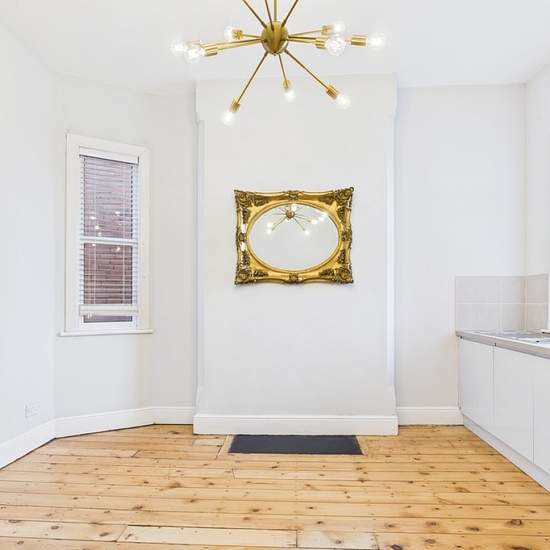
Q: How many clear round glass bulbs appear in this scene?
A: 9